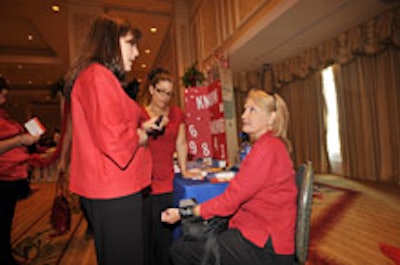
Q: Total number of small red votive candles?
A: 0